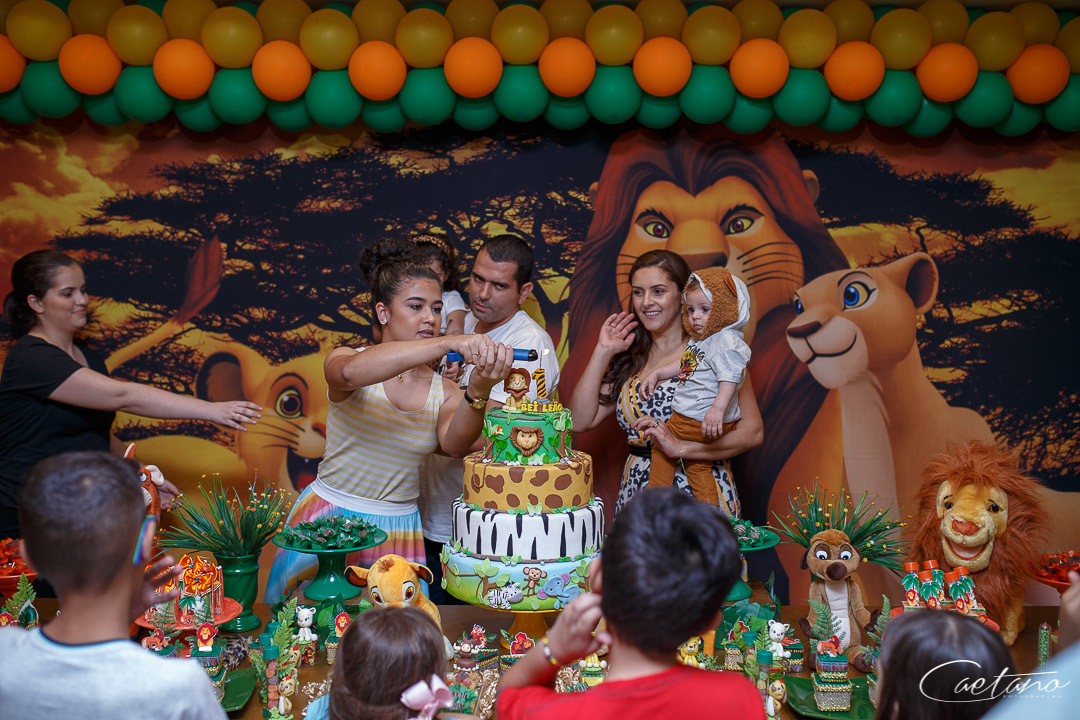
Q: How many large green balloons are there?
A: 12